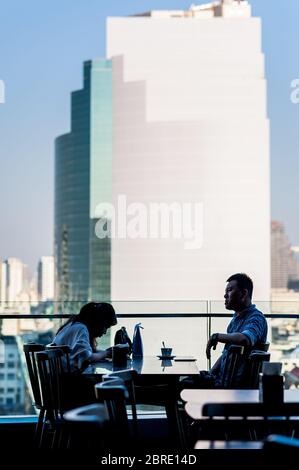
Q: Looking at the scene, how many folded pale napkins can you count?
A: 0